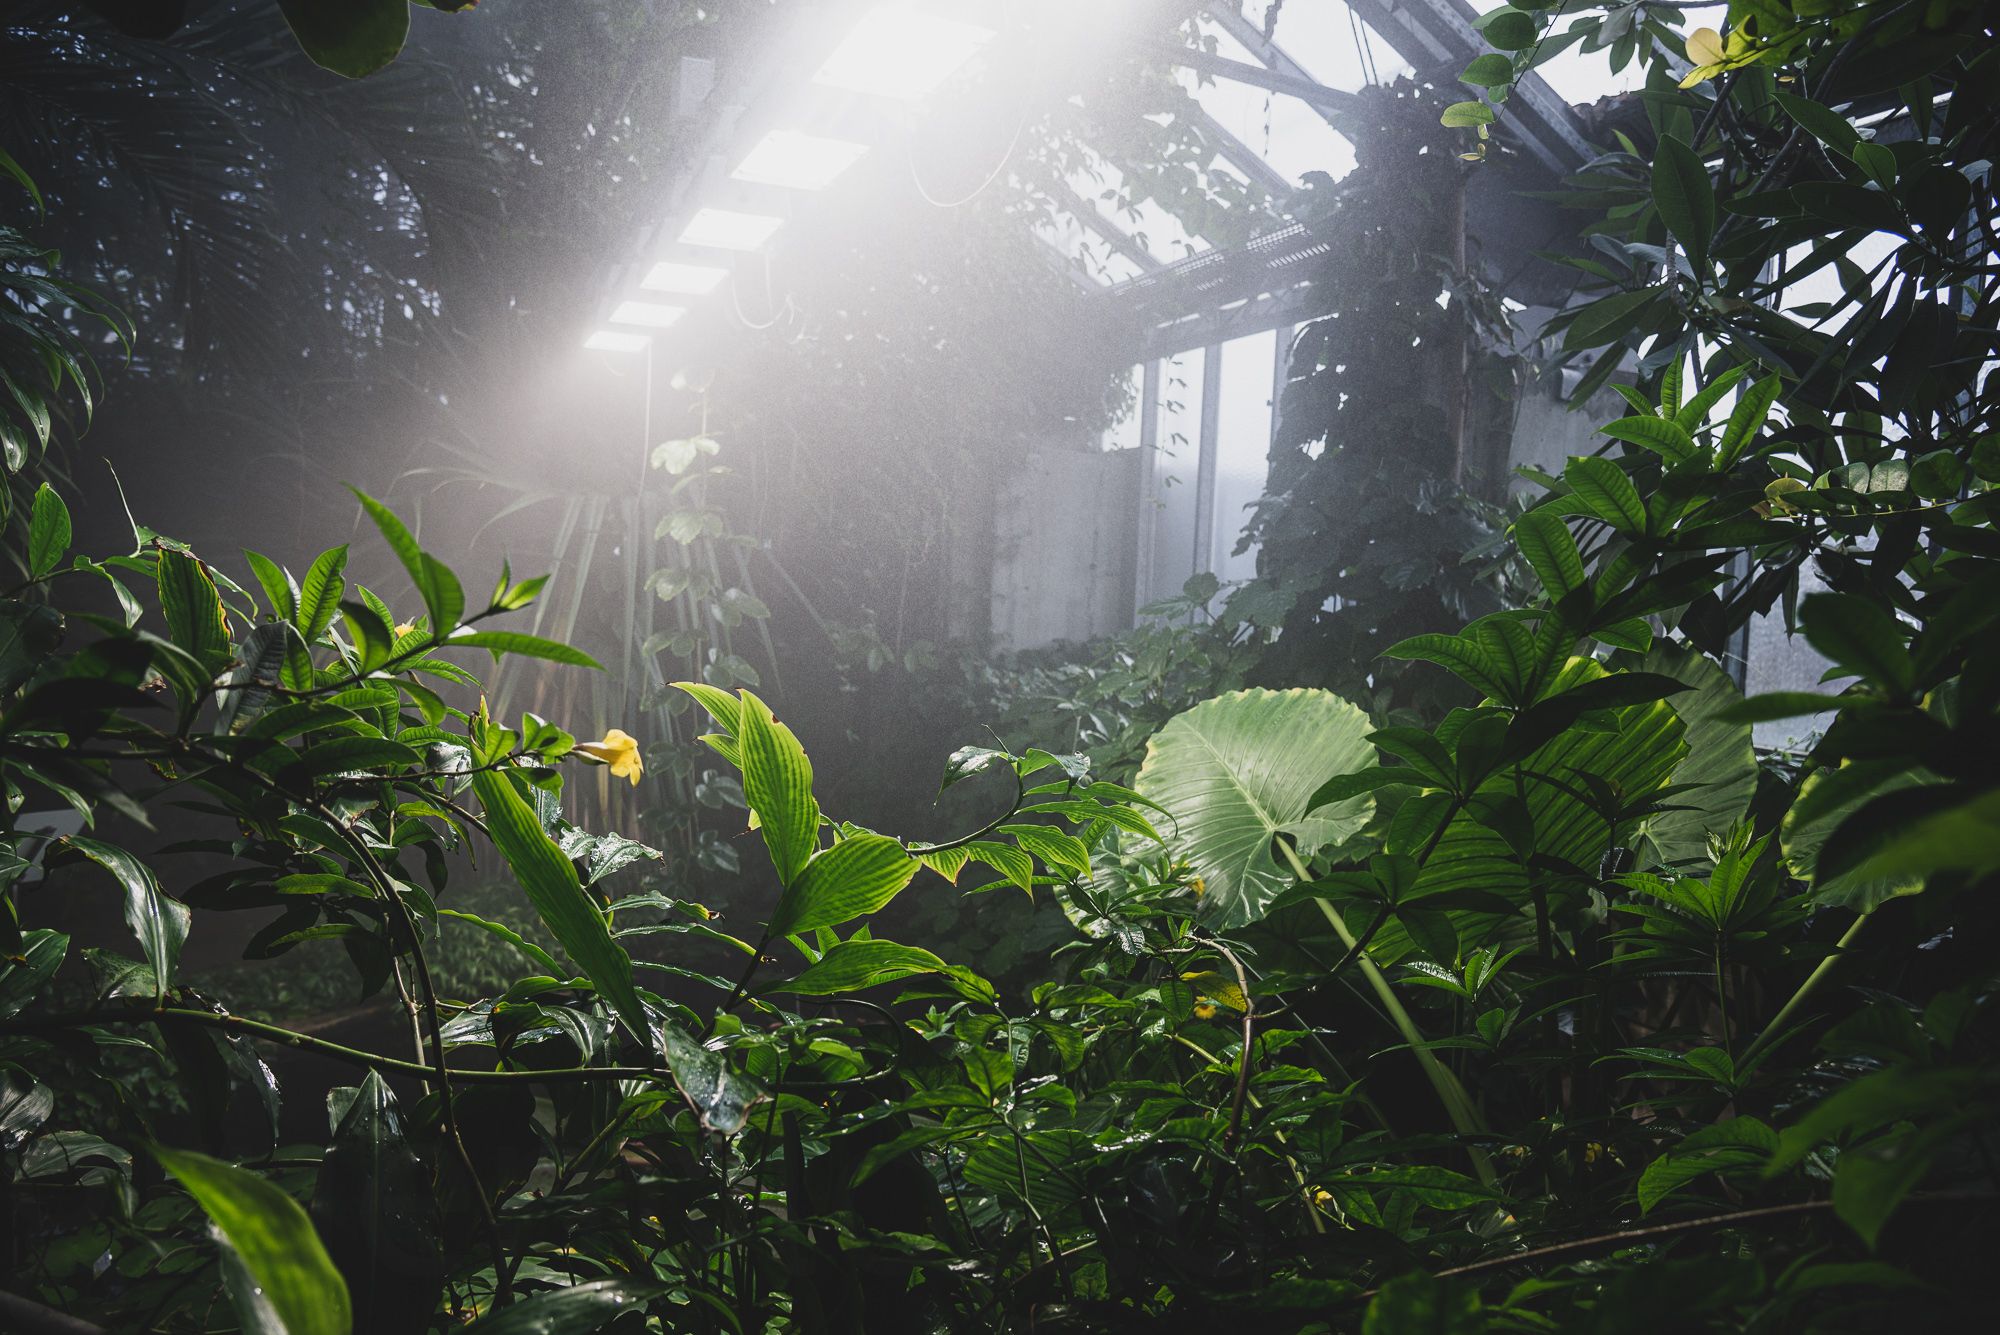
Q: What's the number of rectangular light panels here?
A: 6